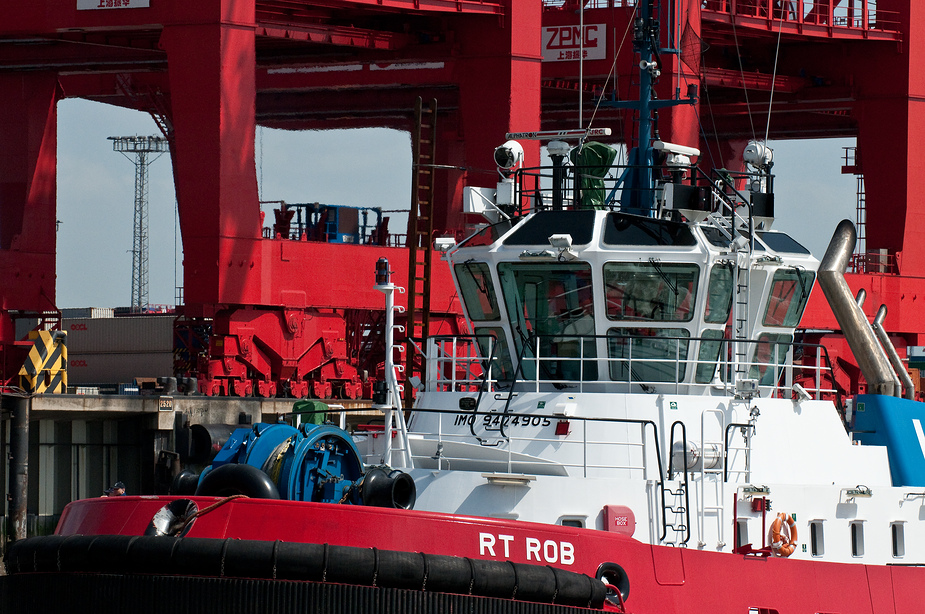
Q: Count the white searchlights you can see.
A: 2